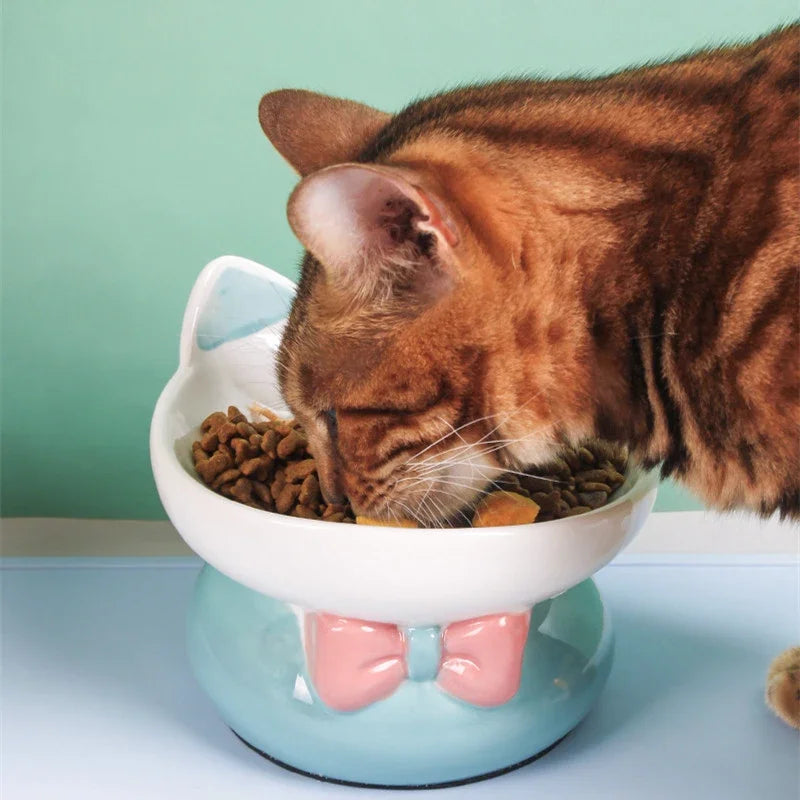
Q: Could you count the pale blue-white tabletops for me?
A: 1